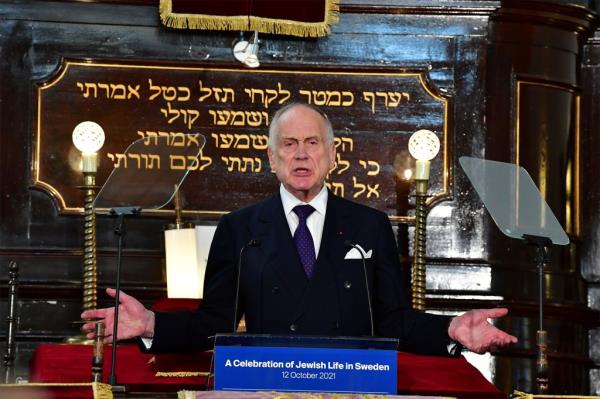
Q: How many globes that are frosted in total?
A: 2